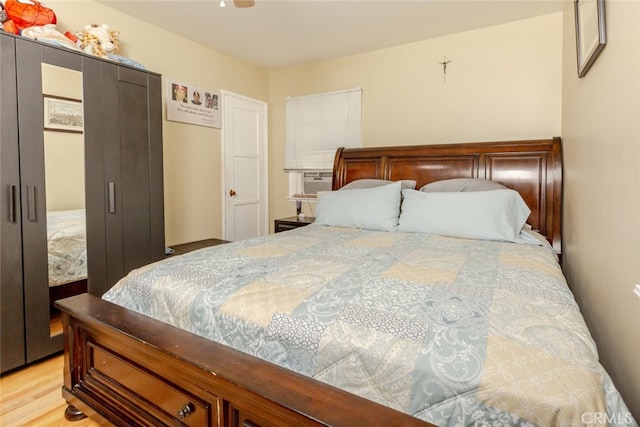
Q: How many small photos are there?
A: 3